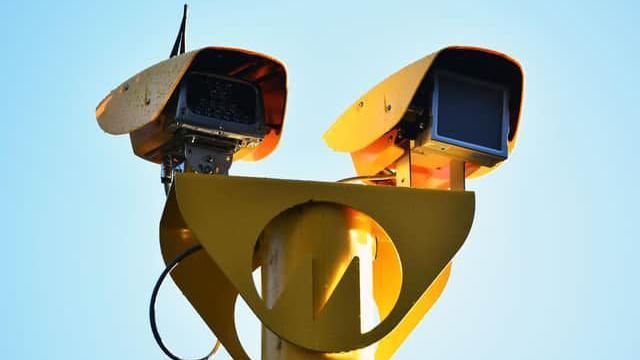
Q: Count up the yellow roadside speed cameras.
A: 2